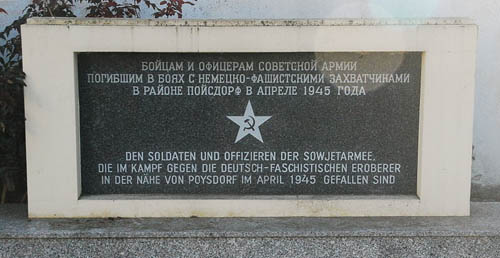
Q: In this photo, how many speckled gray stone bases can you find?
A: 1